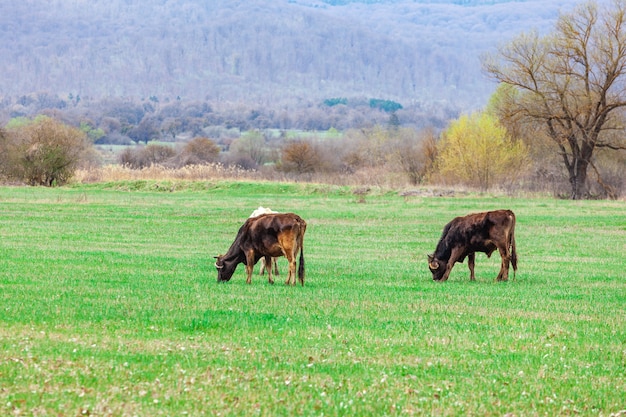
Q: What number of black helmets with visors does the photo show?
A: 0